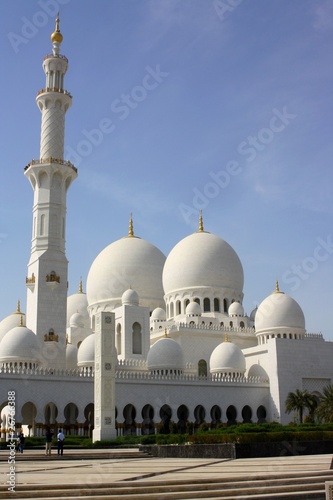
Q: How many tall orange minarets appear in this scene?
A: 0